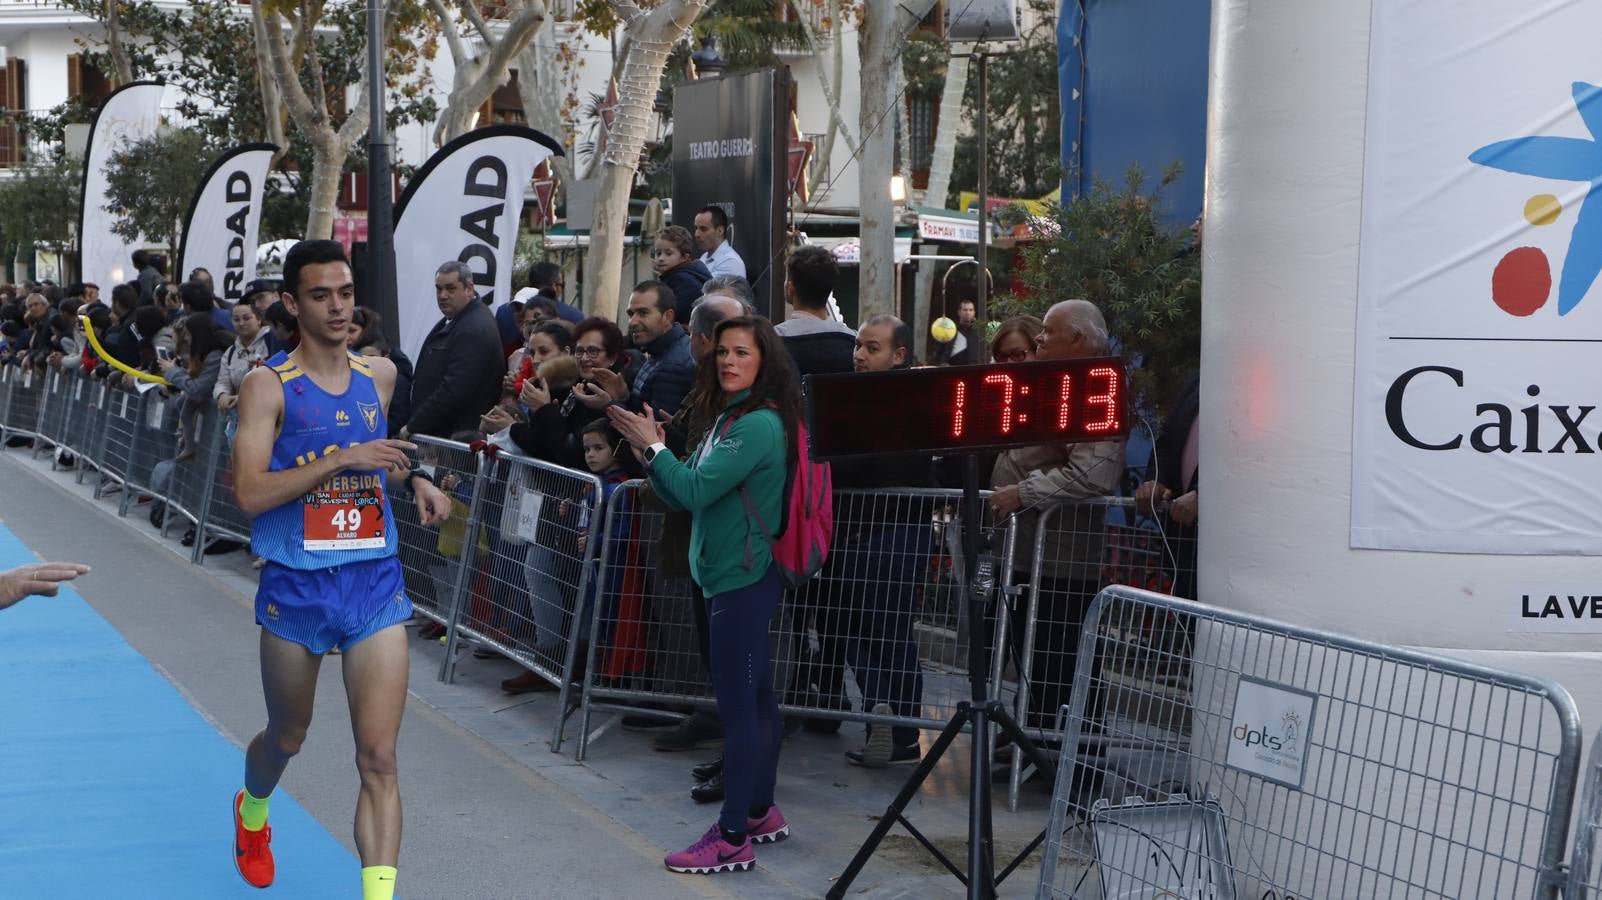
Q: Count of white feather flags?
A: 3